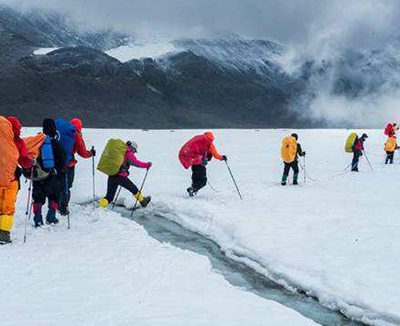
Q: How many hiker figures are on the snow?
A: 9